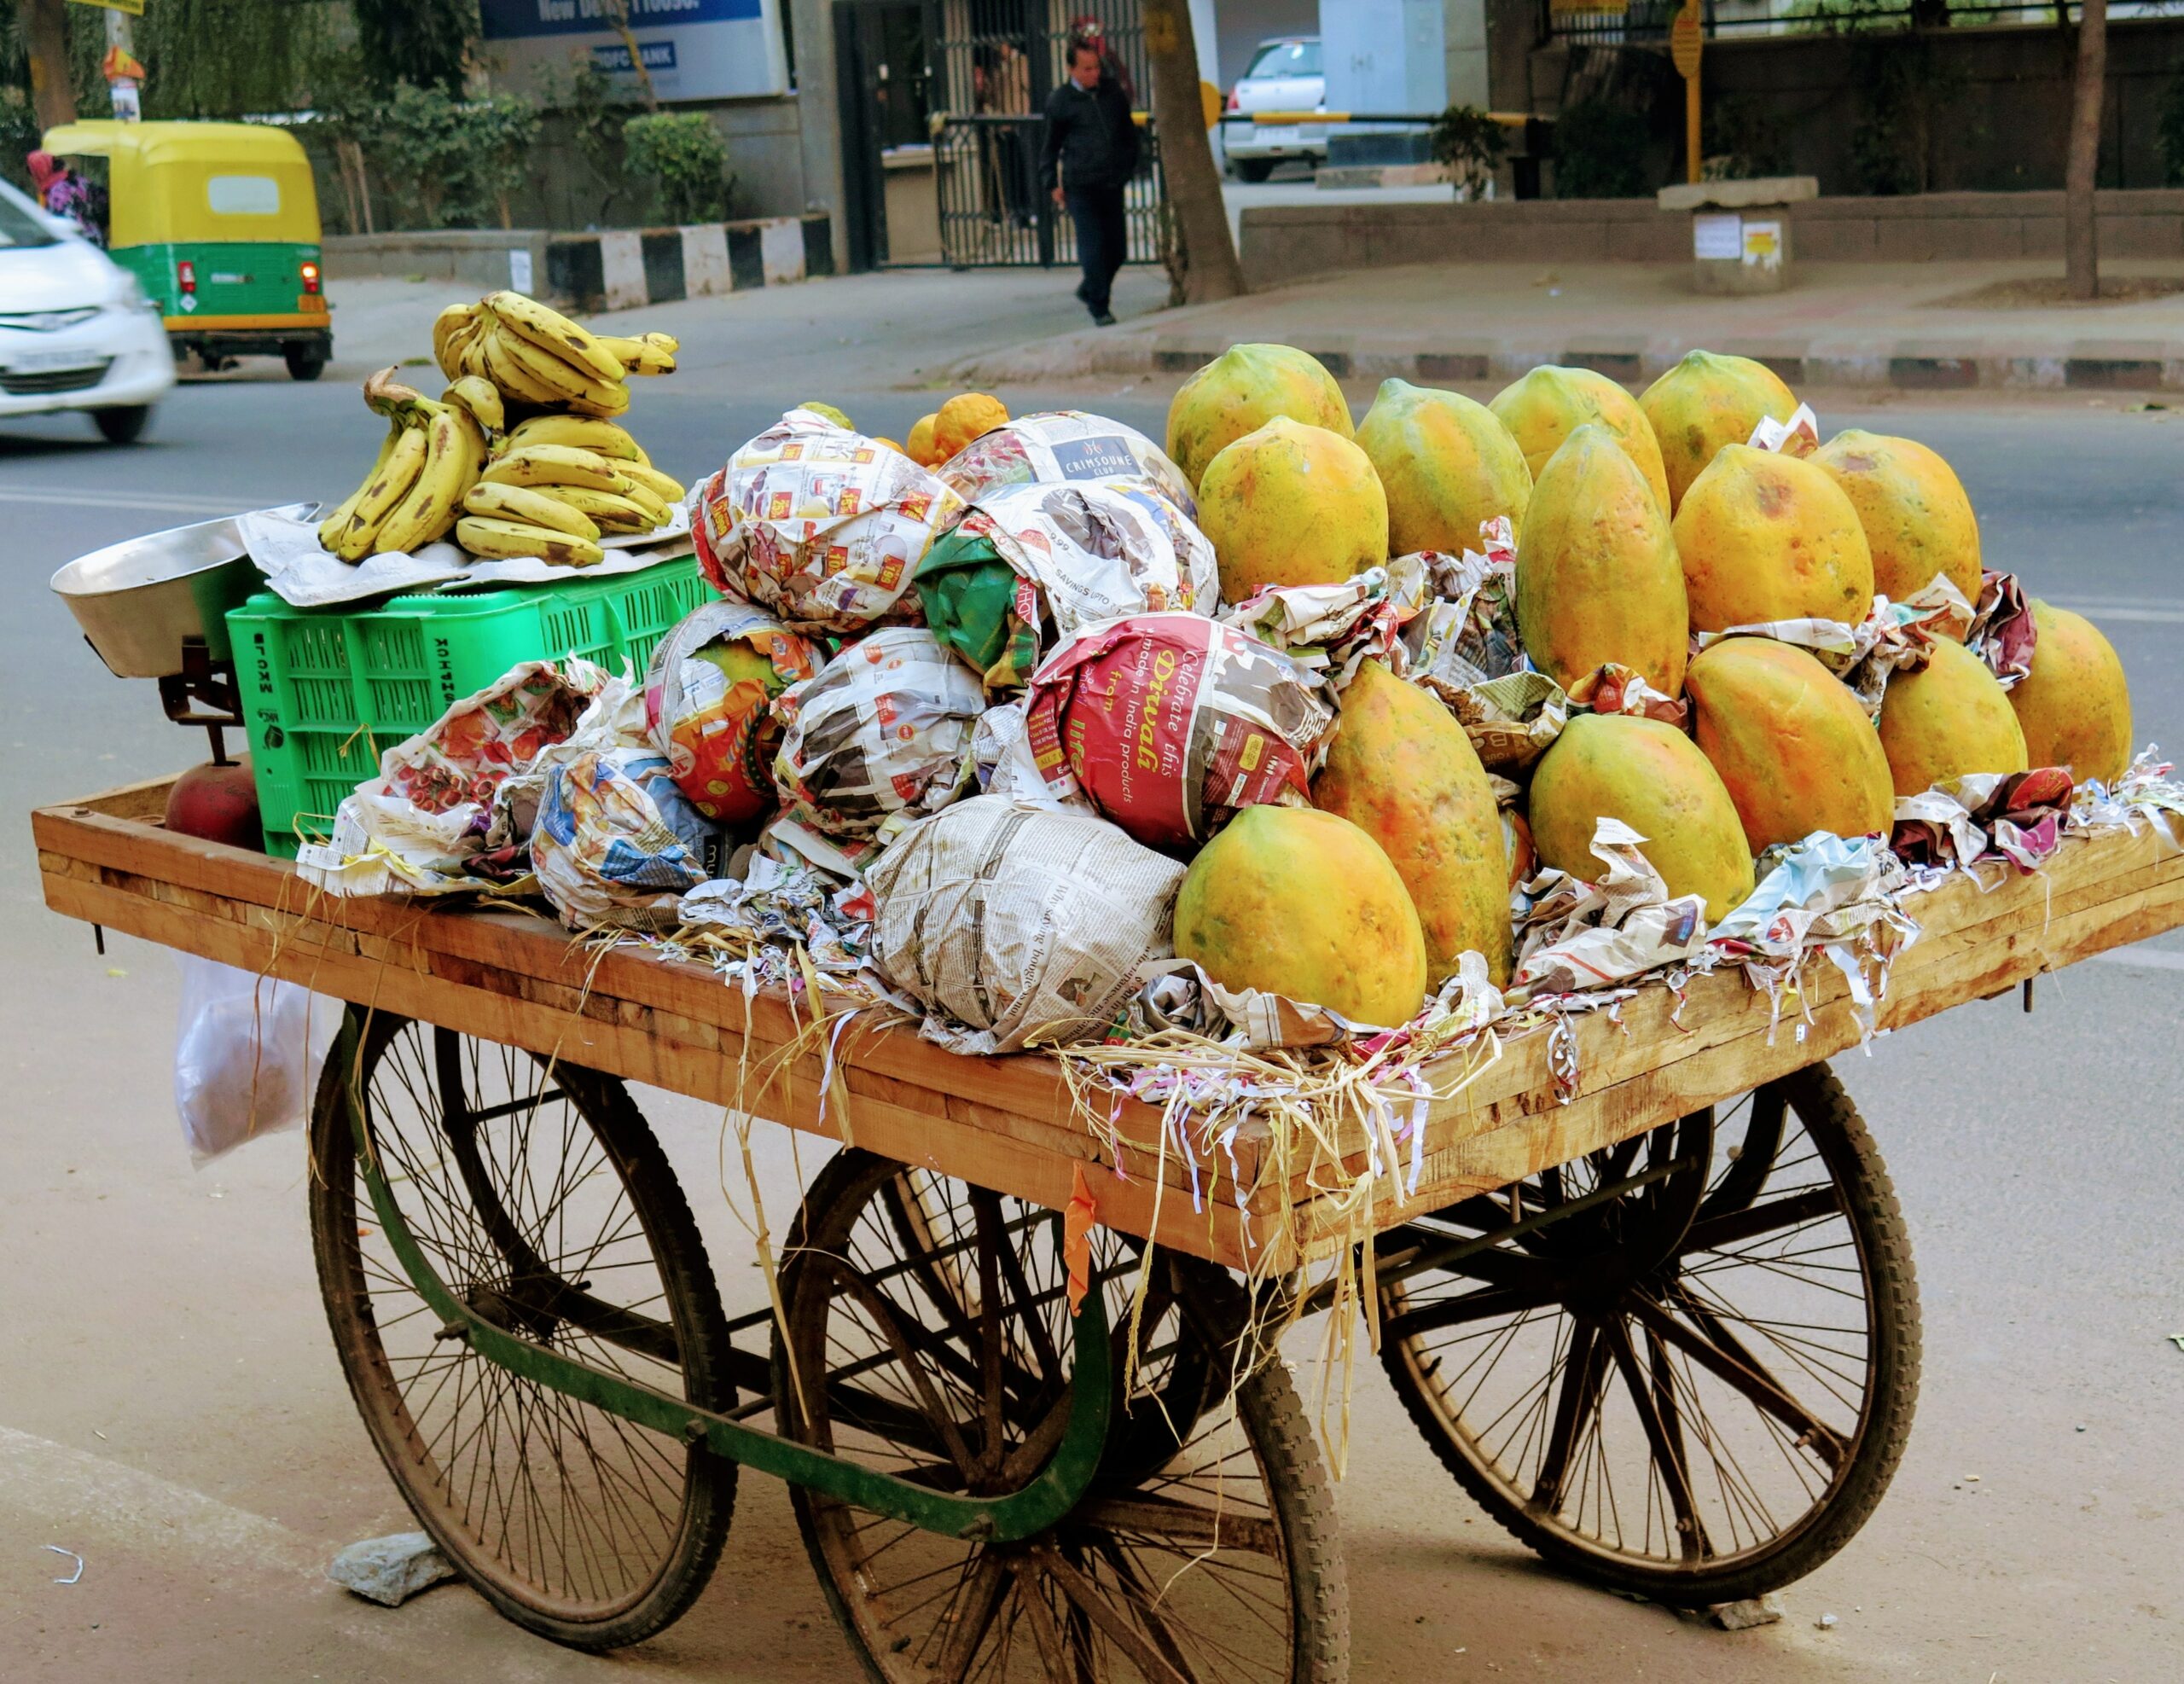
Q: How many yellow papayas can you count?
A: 14